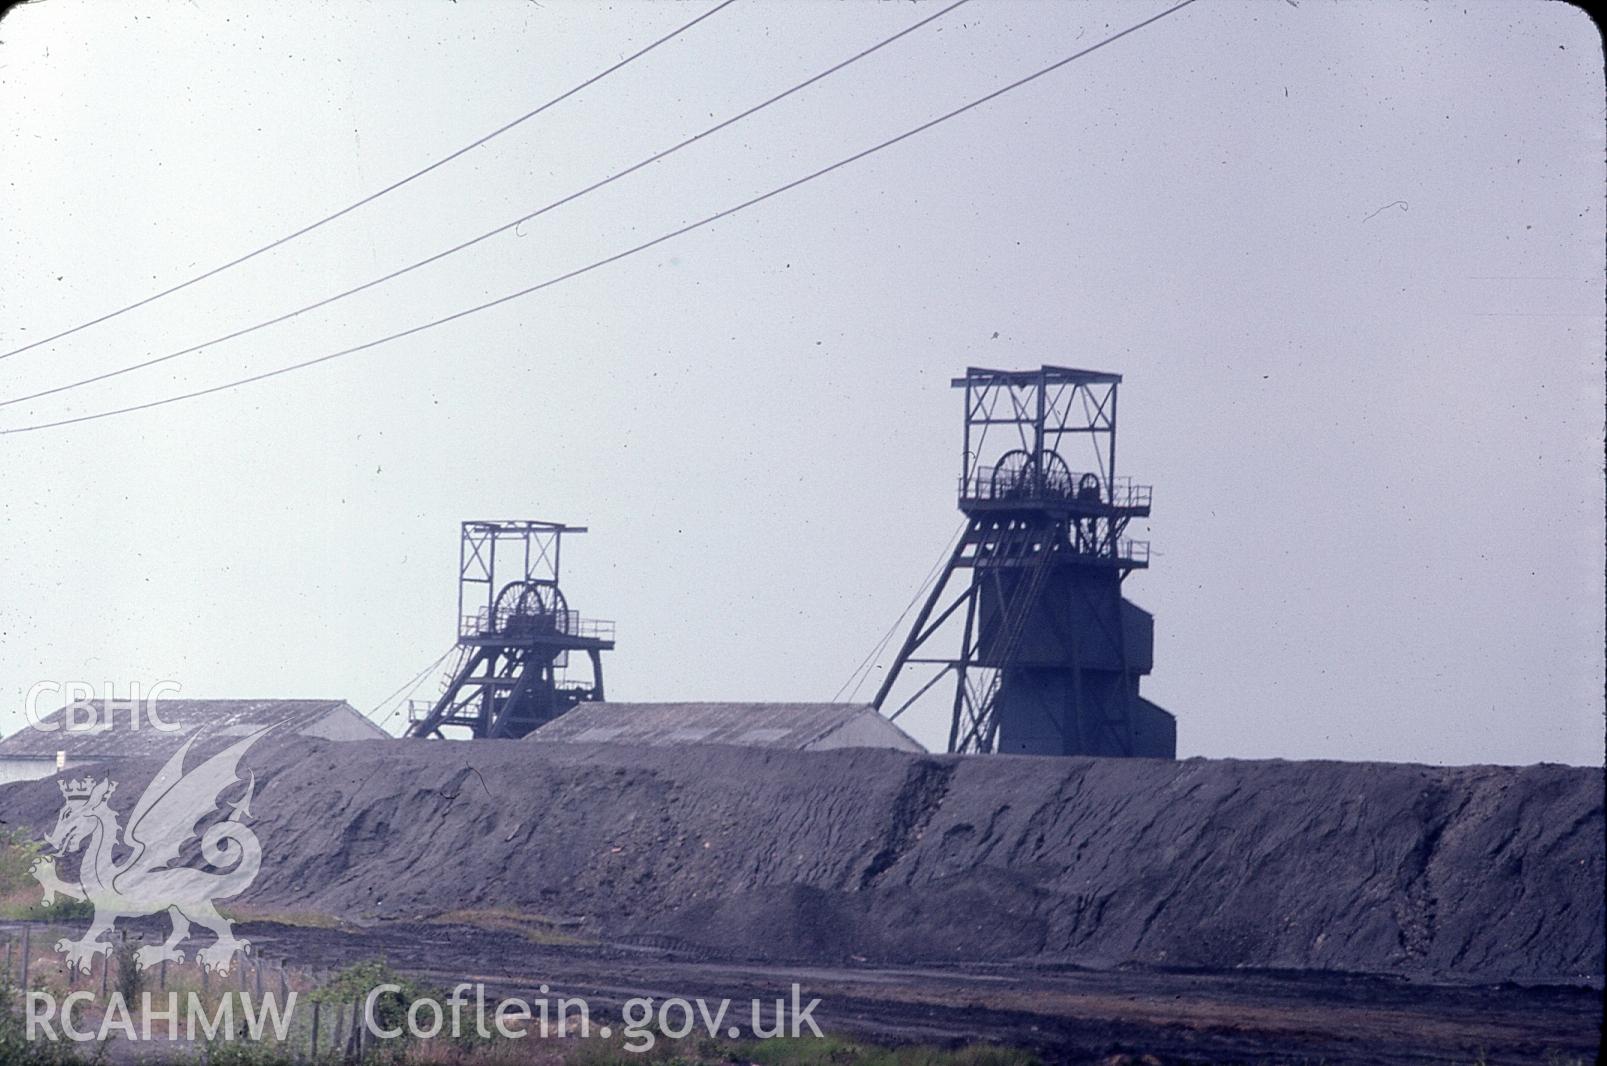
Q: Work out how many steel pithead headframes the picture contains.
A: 2